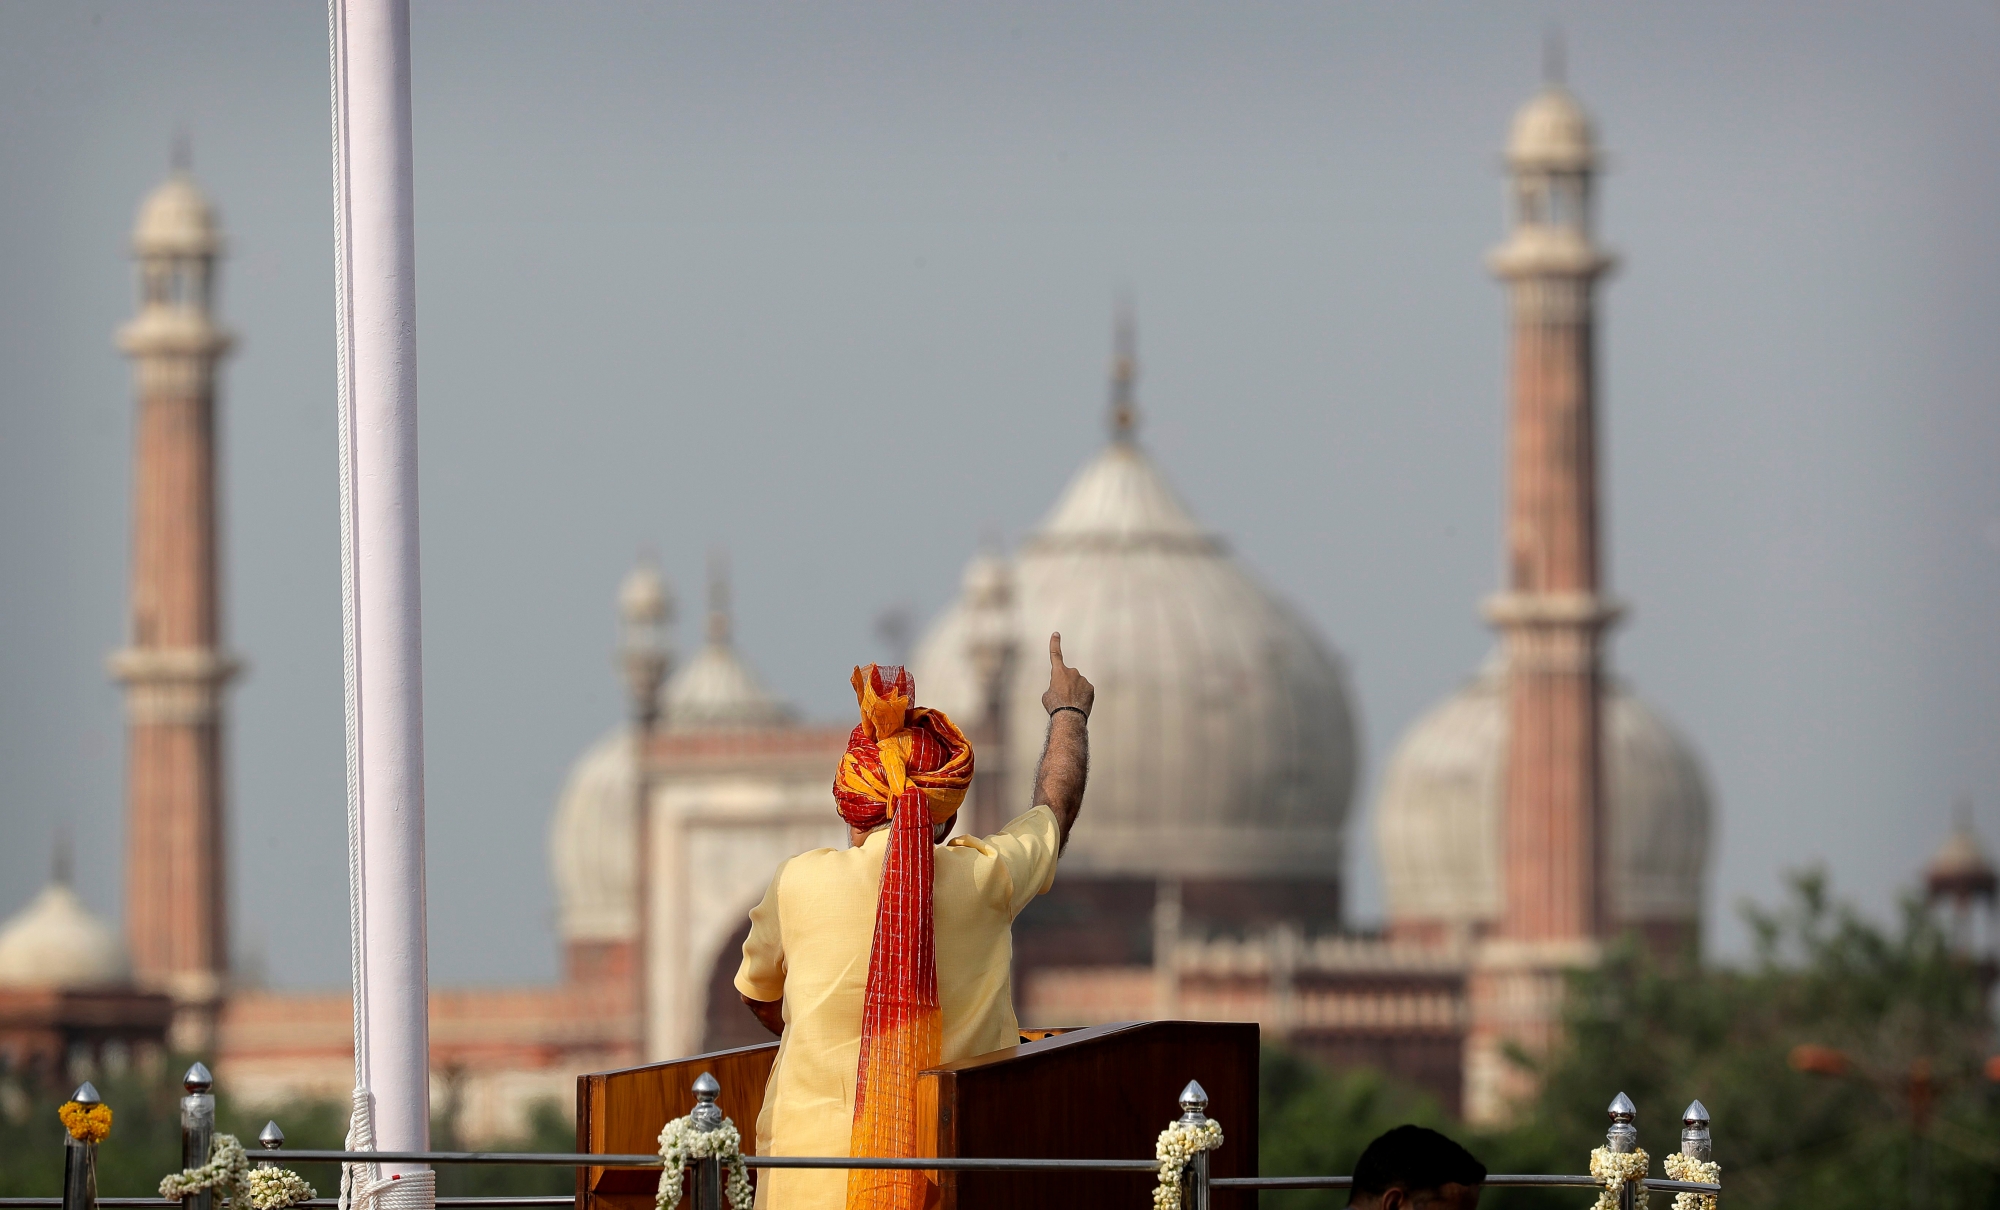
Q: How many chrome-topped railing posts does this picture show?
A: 7